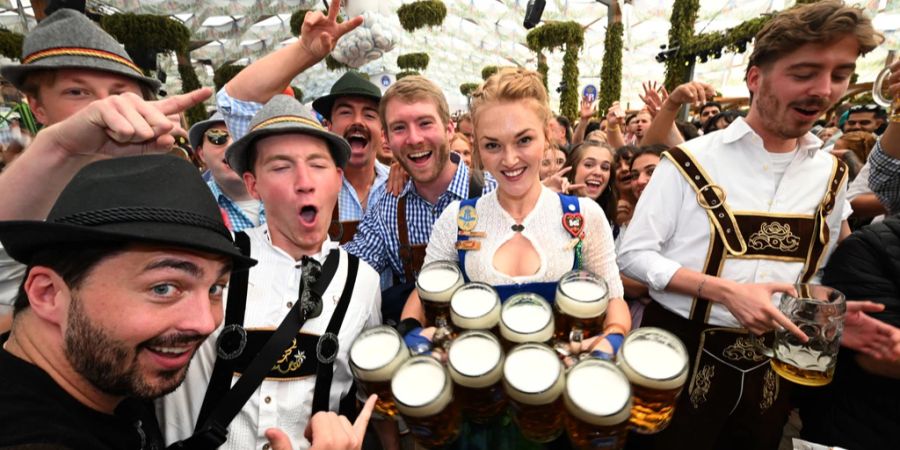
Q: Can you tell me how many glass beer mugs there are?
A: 11